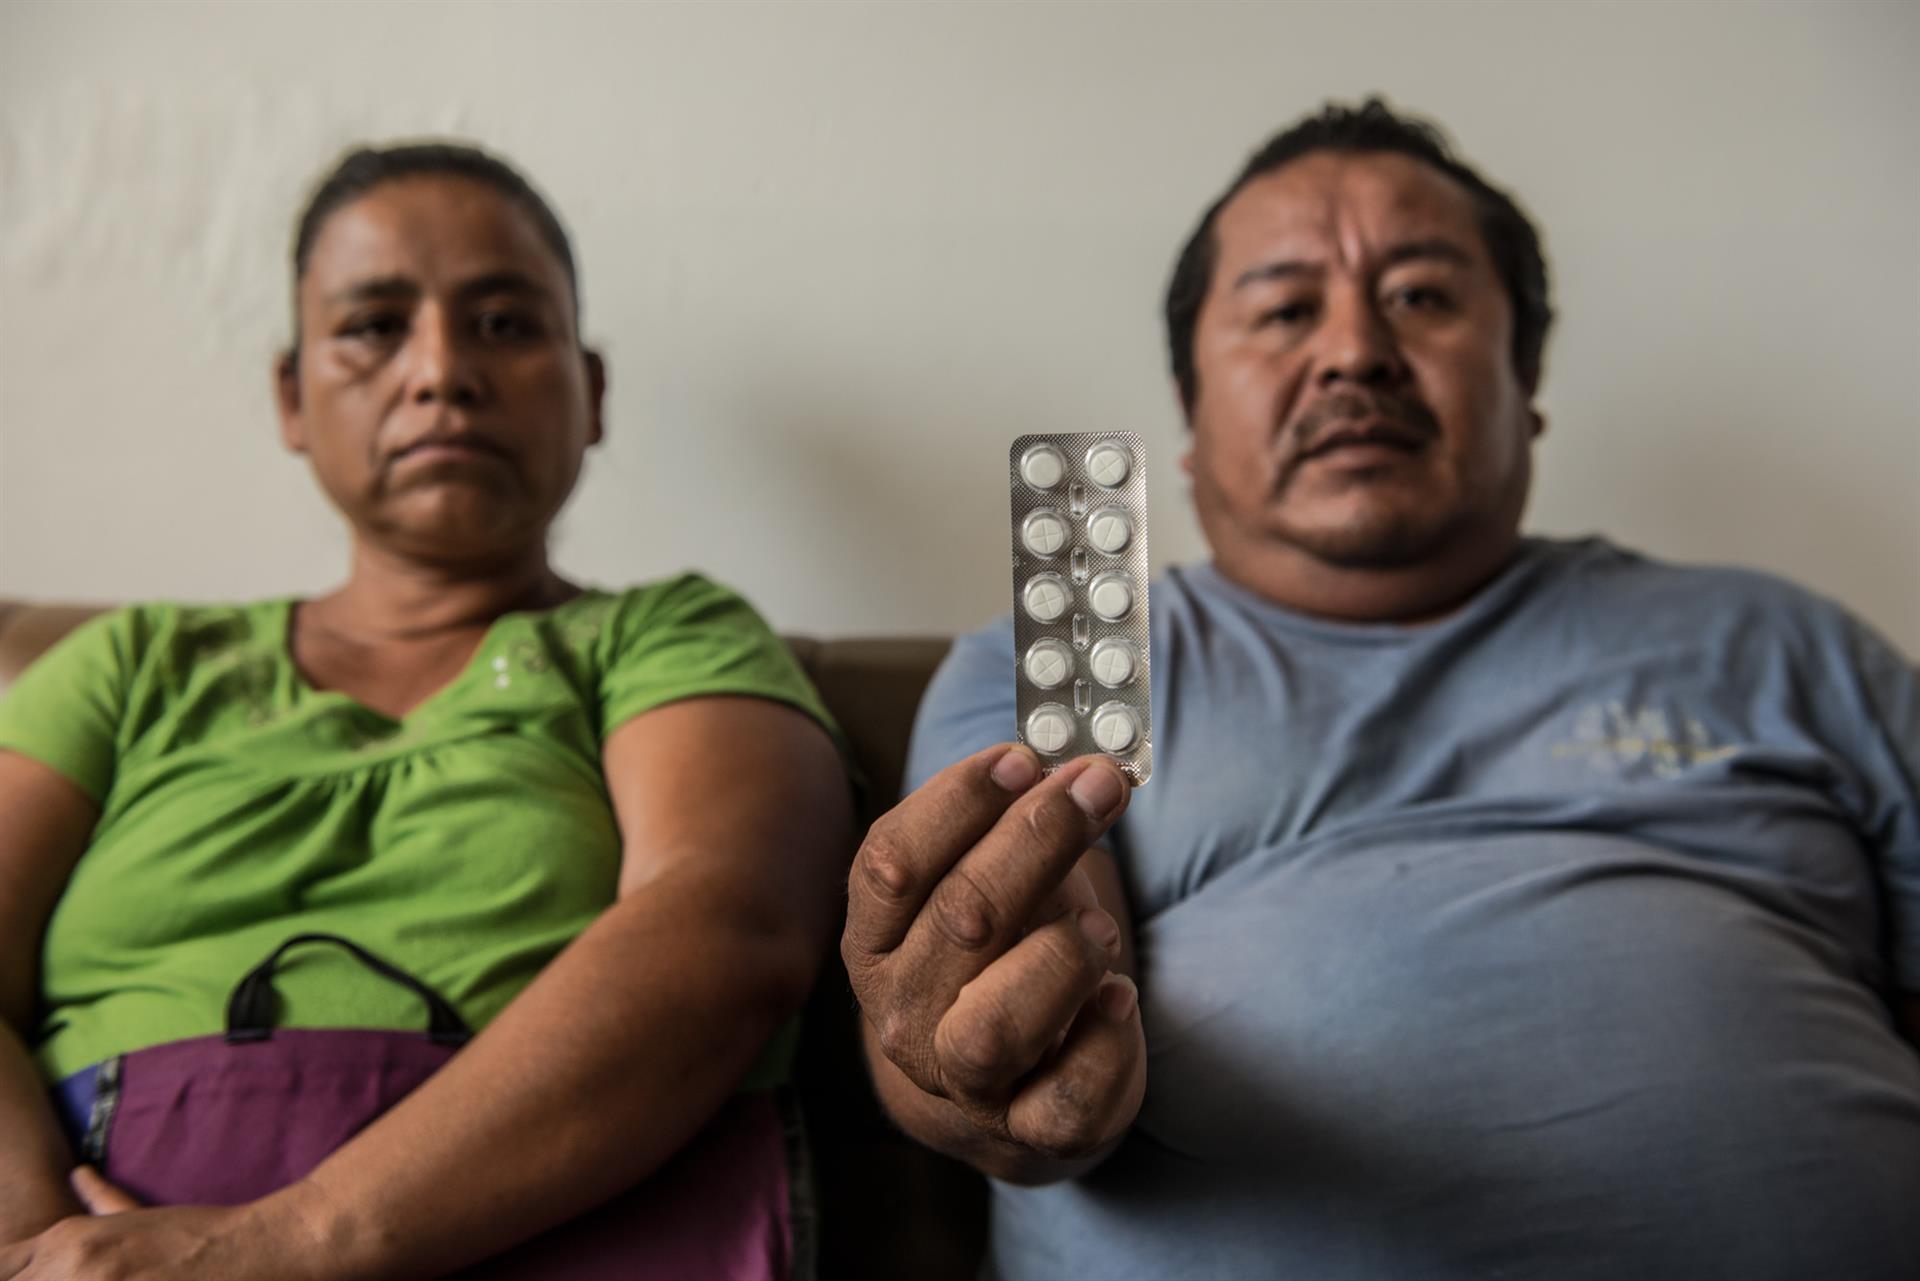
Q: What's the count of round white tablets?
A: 10